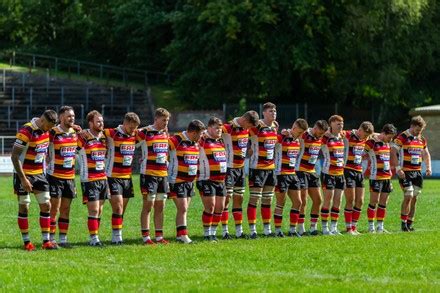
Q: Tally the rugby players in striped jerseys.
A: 15